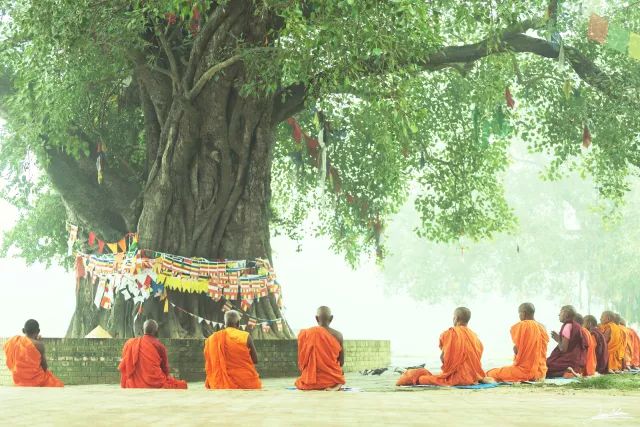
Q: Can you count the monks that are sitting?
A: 12